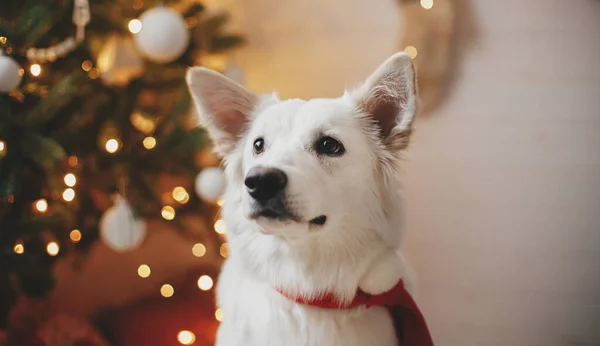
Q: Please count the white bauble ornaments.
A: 4